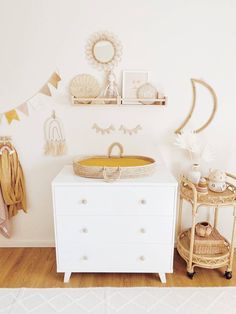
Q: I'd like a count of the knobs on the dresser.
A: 6